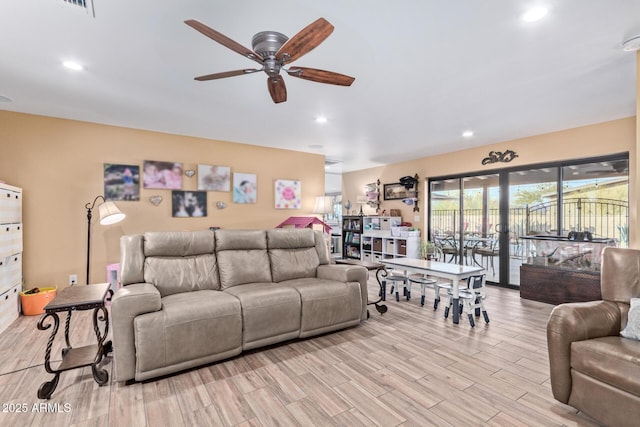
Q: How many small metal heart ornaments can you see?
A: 3